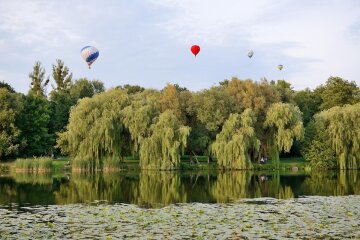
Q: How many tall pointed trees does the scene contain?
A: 2